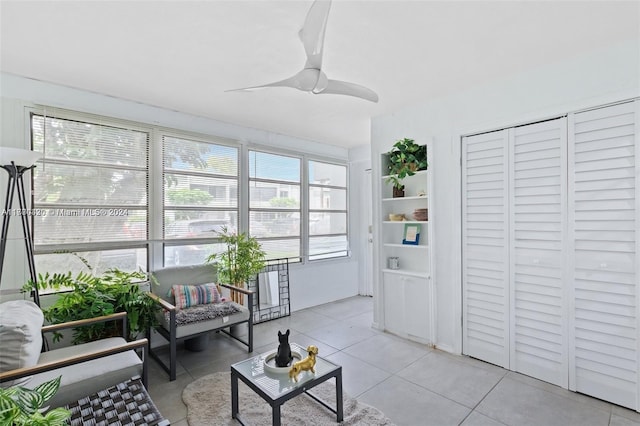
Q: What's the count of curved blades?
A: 3